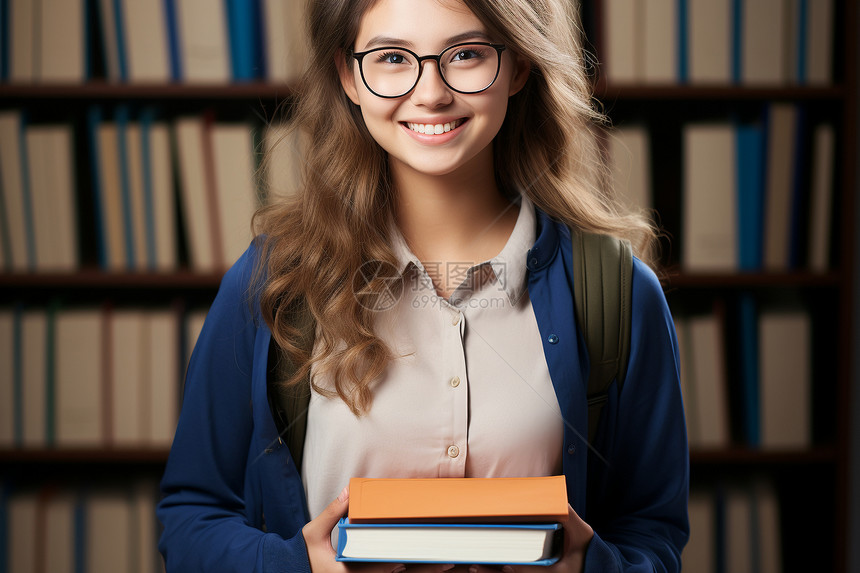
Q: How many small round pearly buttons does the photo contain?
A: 3